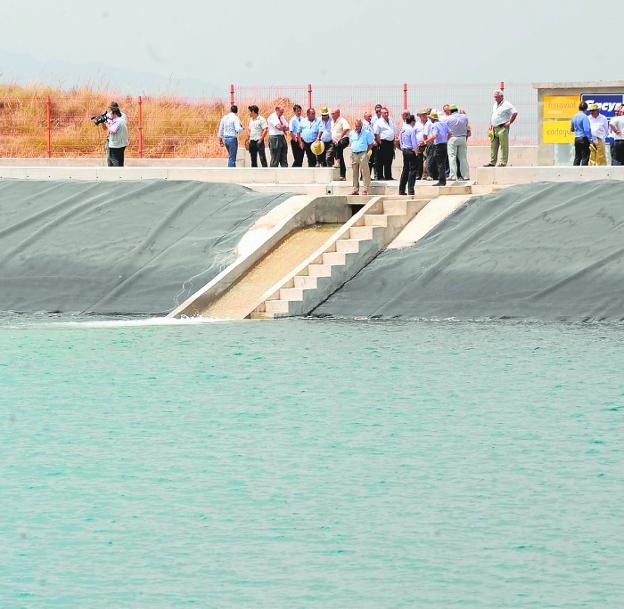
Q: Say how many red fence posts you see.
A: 6